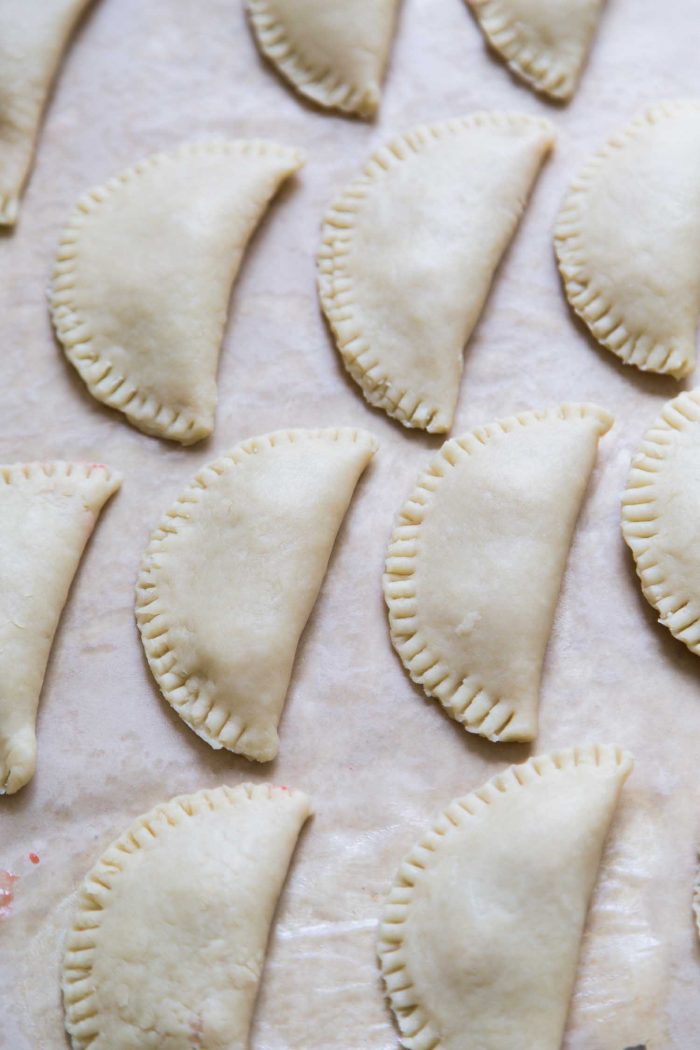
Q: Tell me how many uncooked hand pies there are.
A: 12